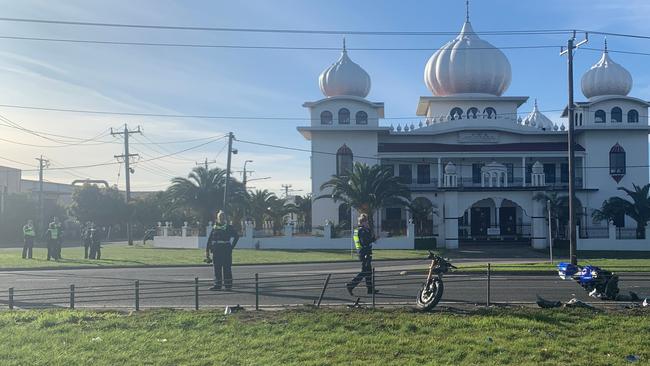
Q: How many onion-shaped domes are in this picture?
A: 4